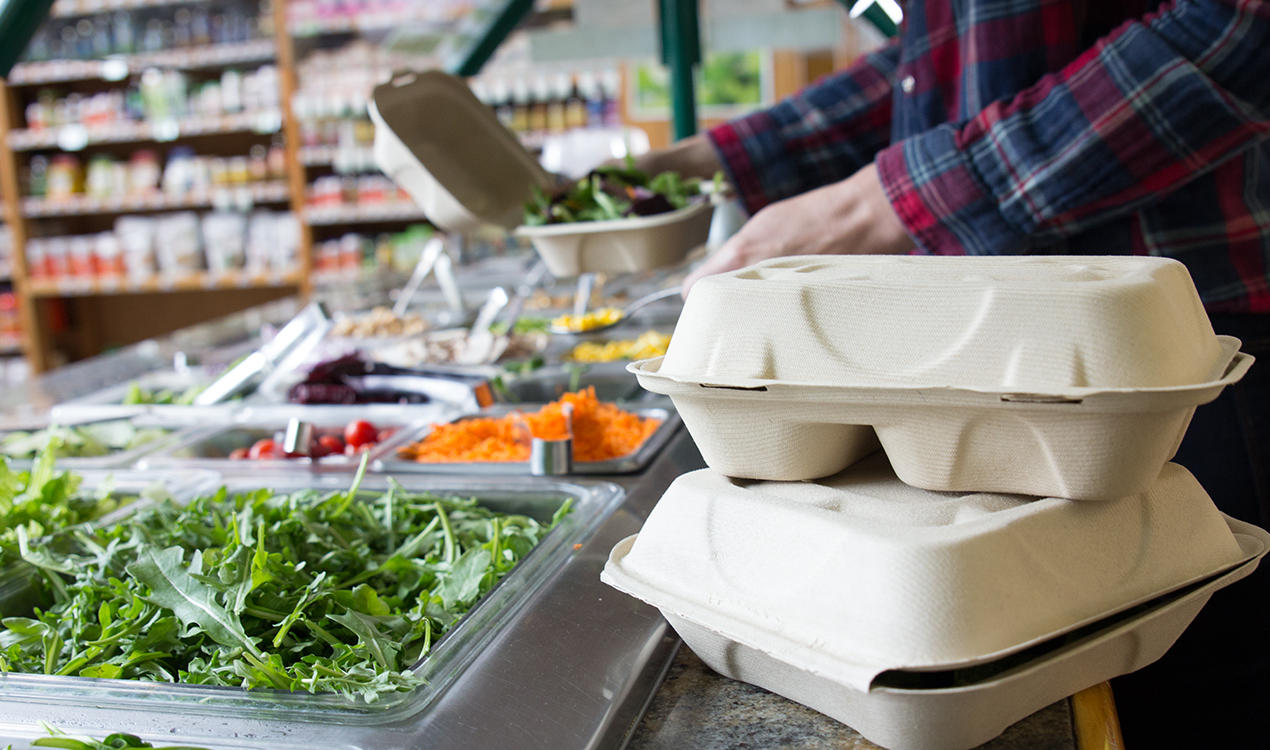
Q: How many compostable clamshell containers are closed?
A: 2